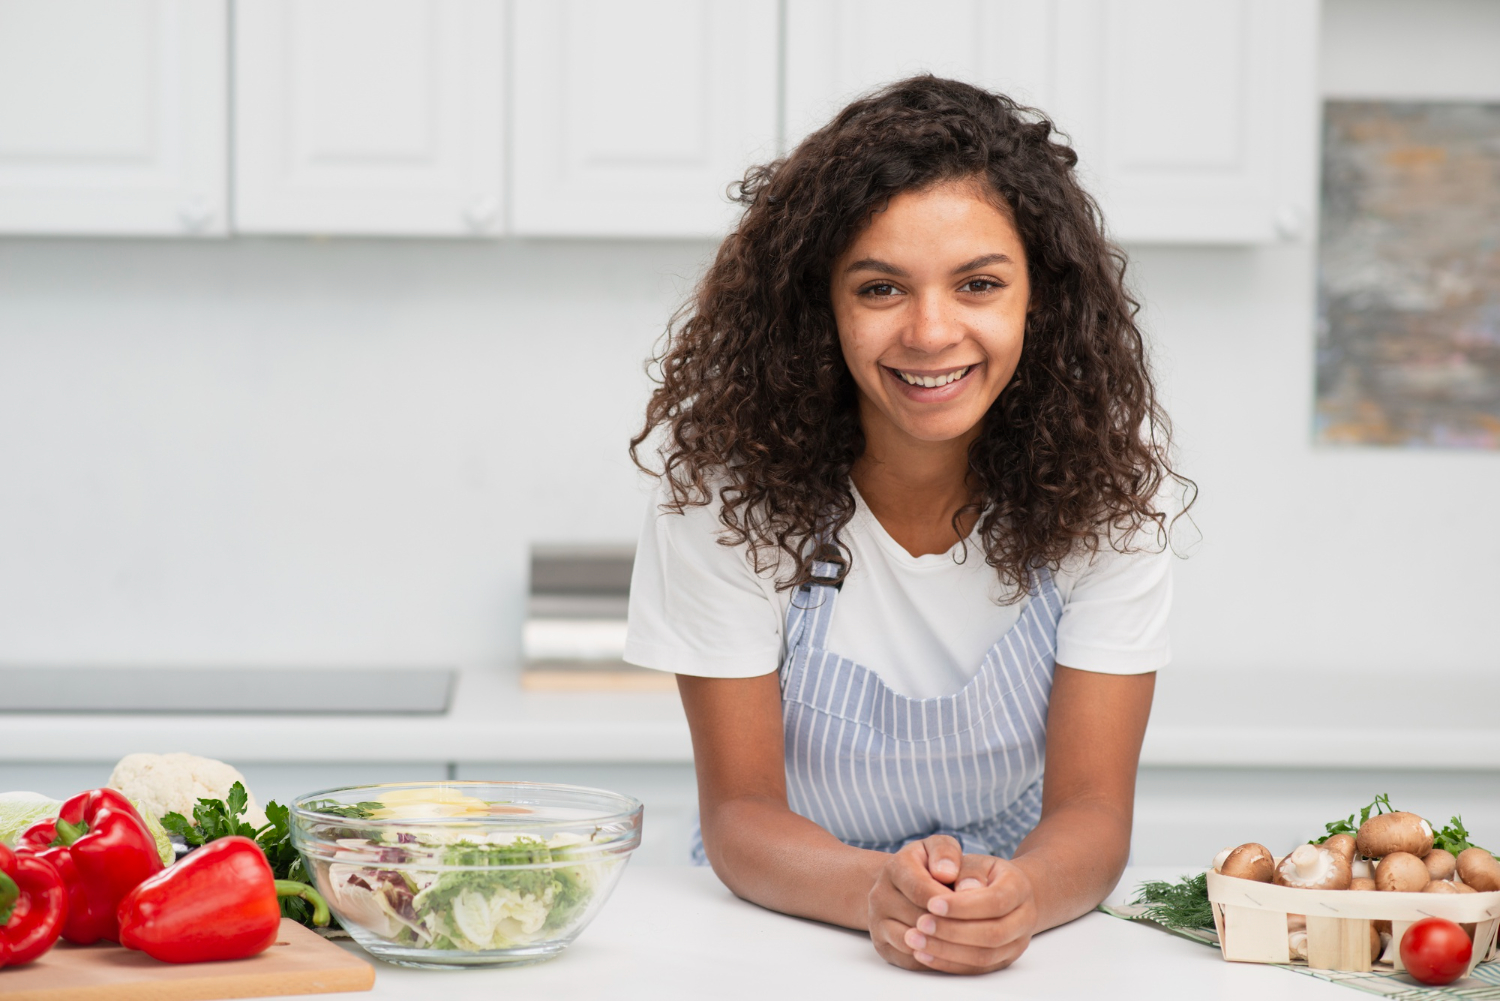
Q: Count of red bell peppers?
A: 3